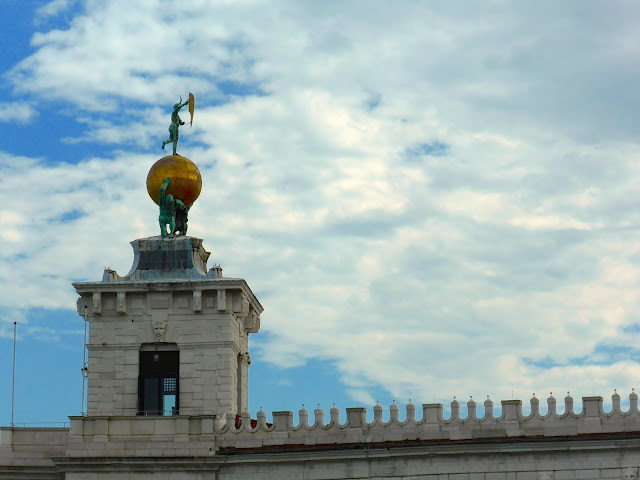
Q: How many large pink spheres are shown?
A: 0